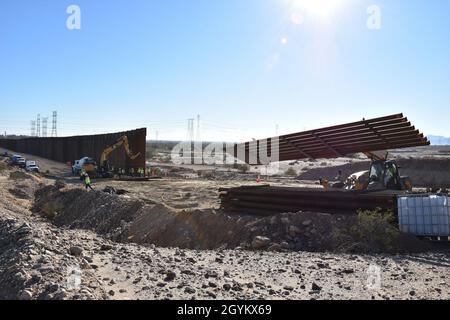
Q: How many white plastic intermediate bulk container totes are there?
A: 1